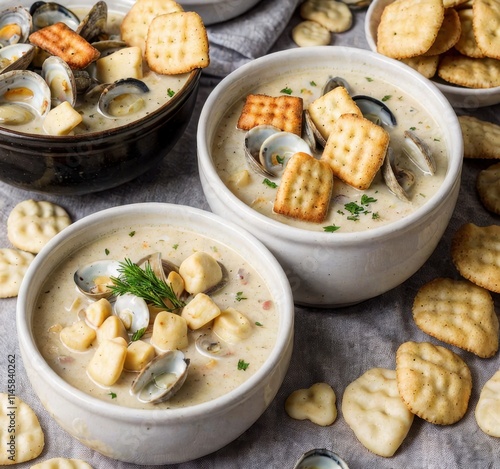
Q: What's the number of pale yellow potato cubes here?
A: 11